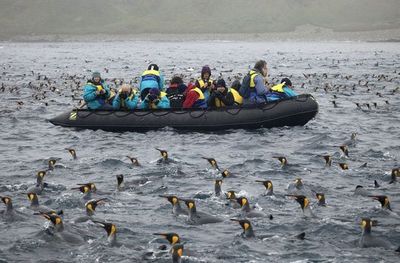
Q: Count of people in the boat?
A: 11